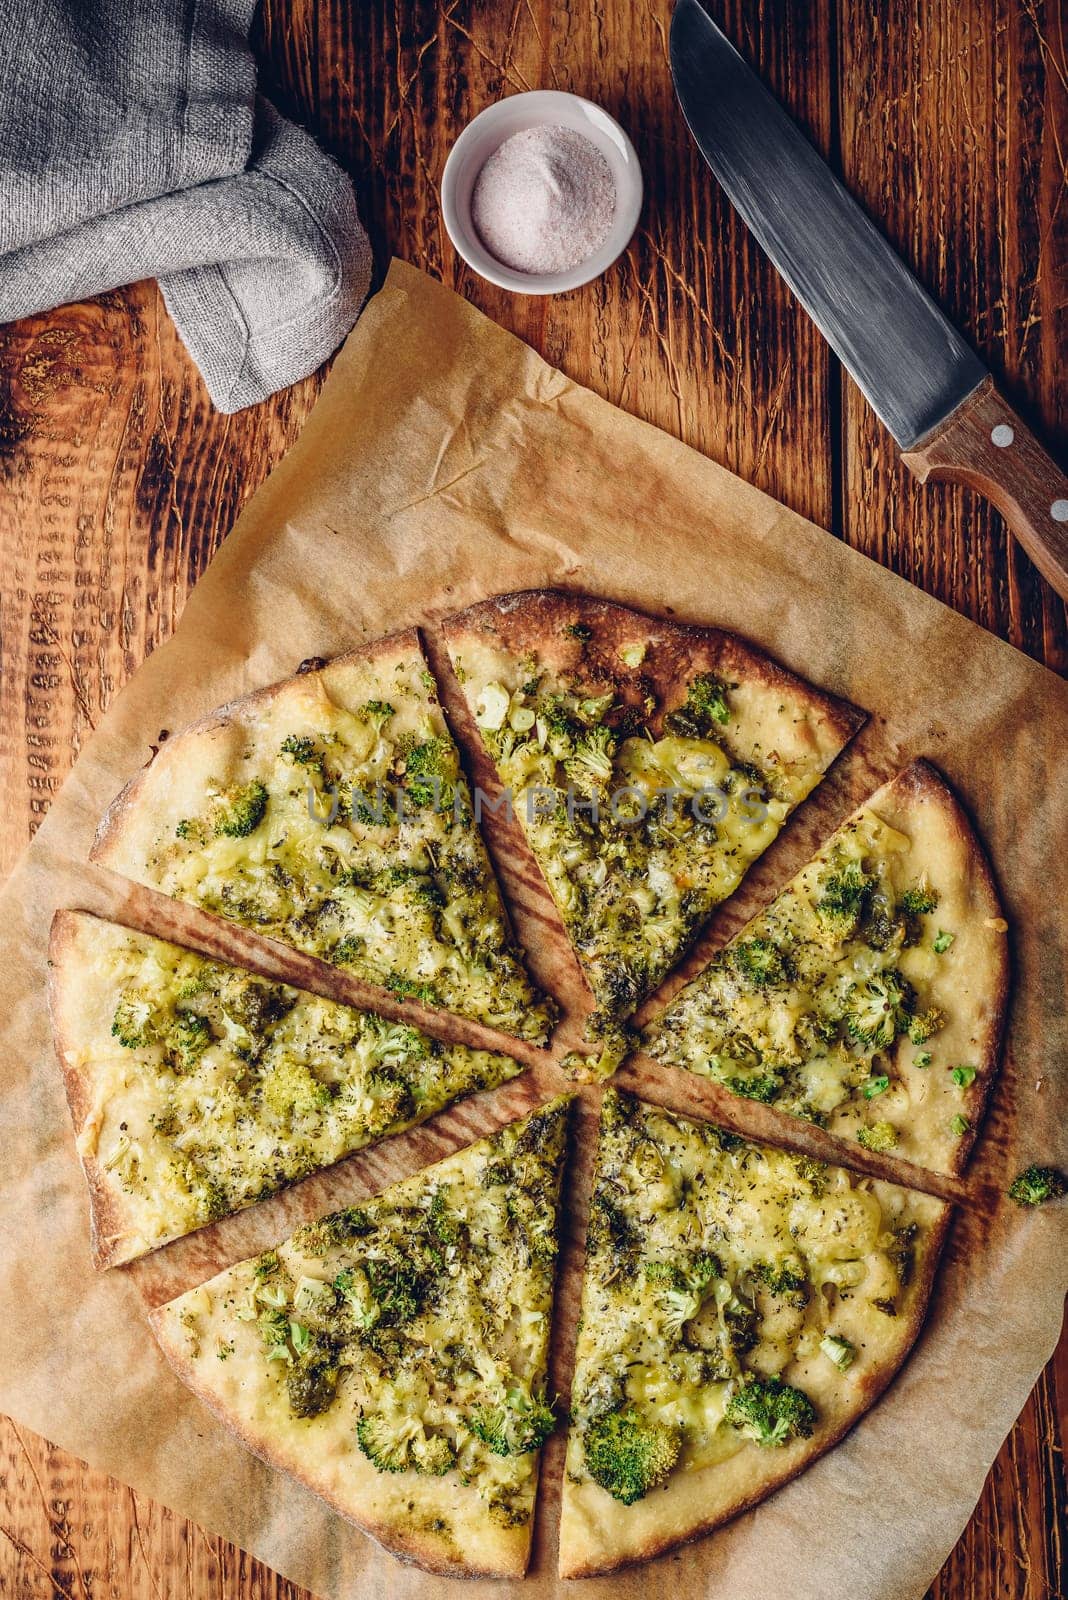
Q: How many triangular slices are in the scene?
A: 6